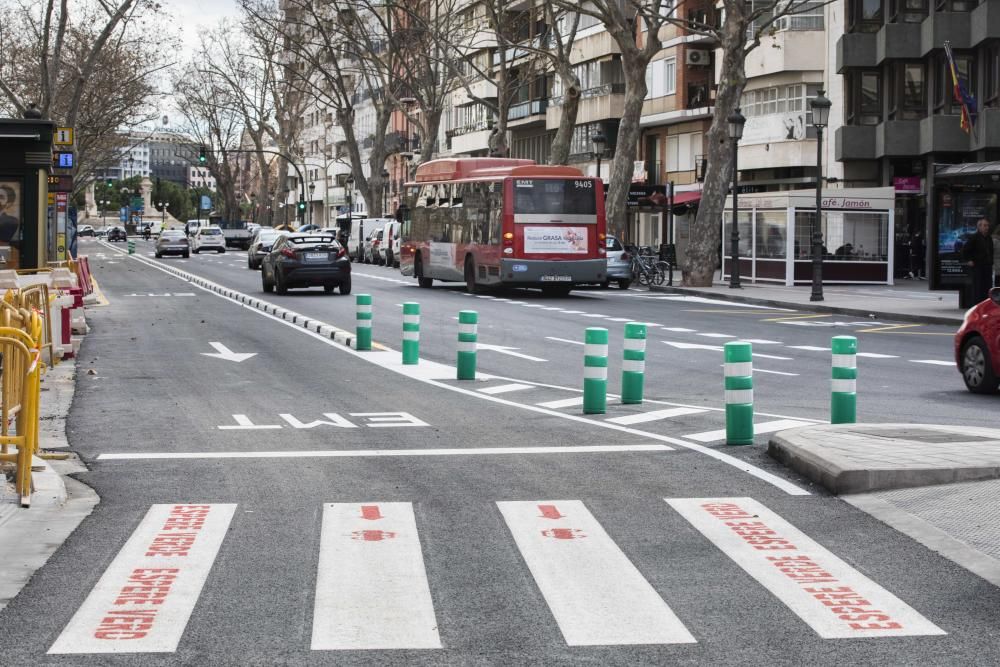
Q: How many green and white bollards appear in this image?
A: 7